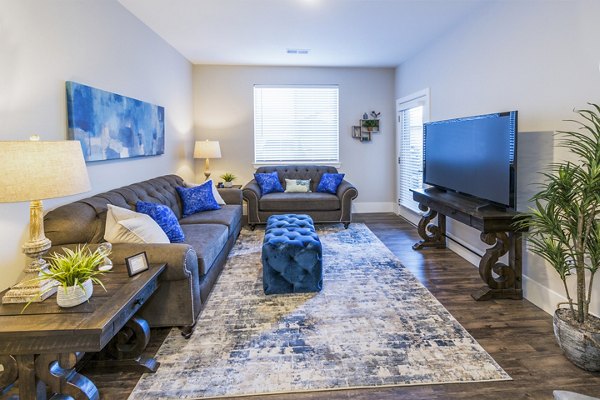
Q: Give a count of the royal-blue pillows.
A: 4